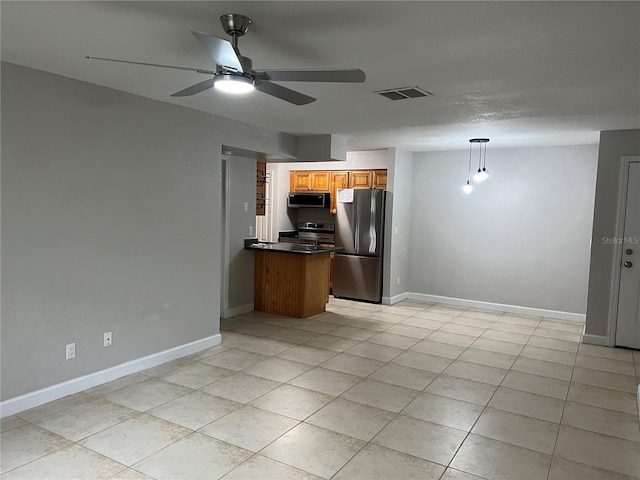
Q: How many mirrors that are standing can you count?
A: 0